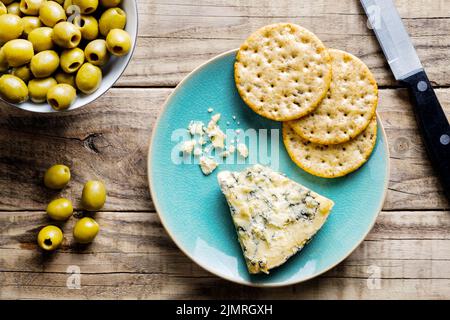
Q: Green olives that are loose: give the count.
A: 5